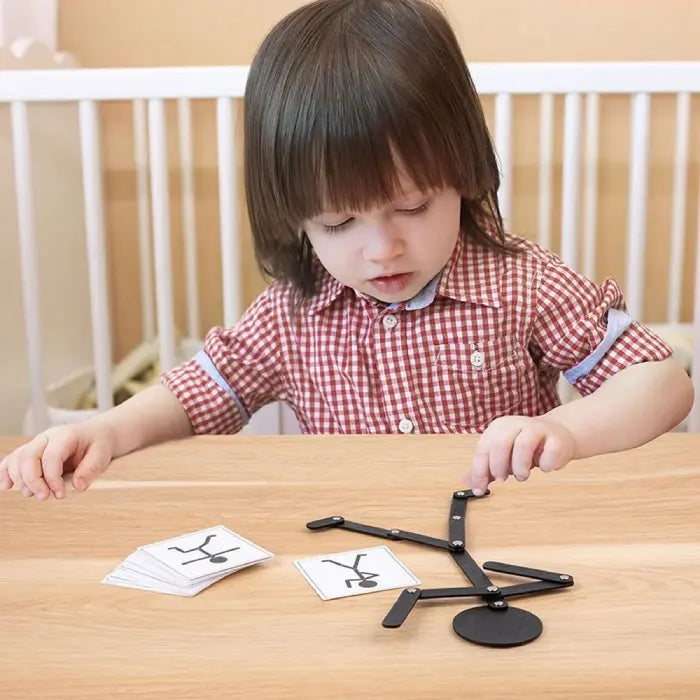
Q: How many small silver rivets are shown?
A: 9